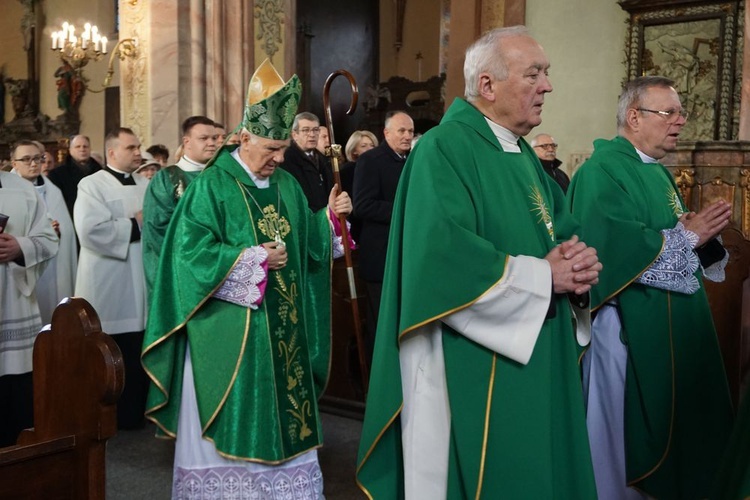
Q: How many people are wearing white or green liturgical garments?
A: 7